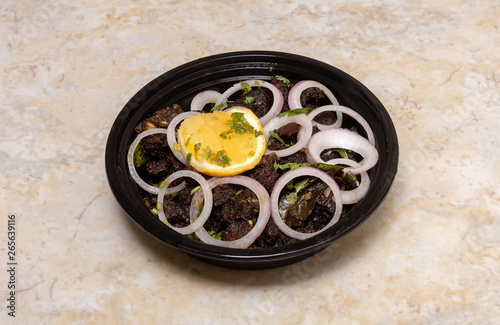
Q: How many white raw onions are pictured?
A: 12